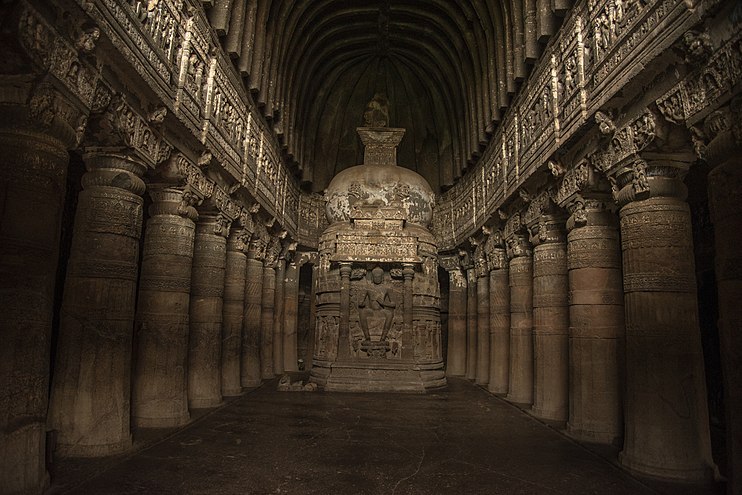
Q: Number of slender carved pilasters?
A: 2